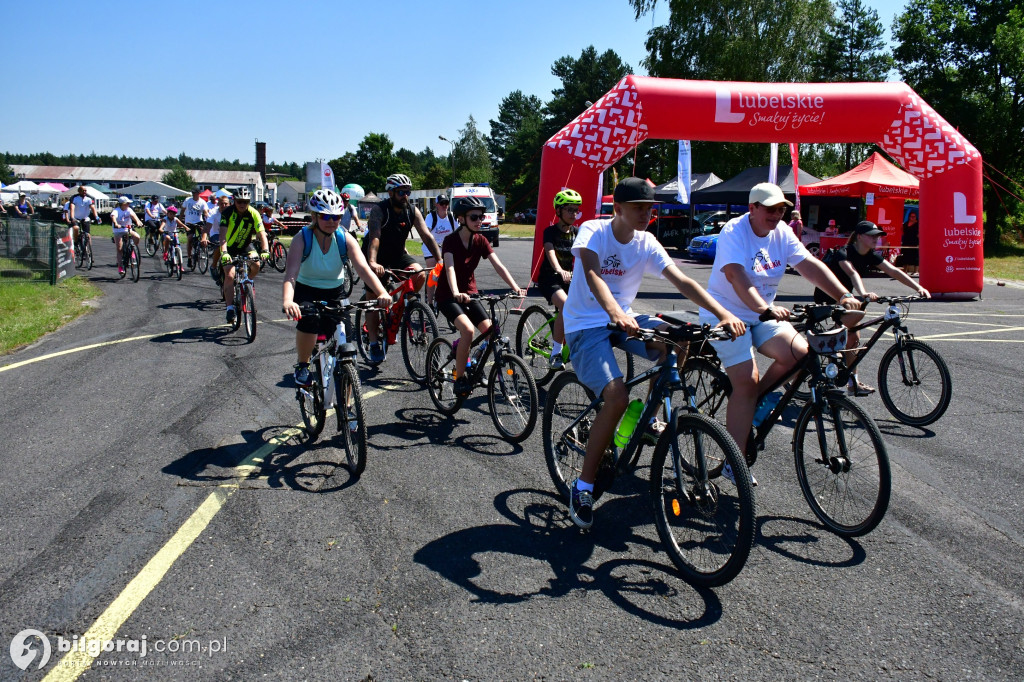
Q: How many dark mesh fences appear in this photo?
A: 1